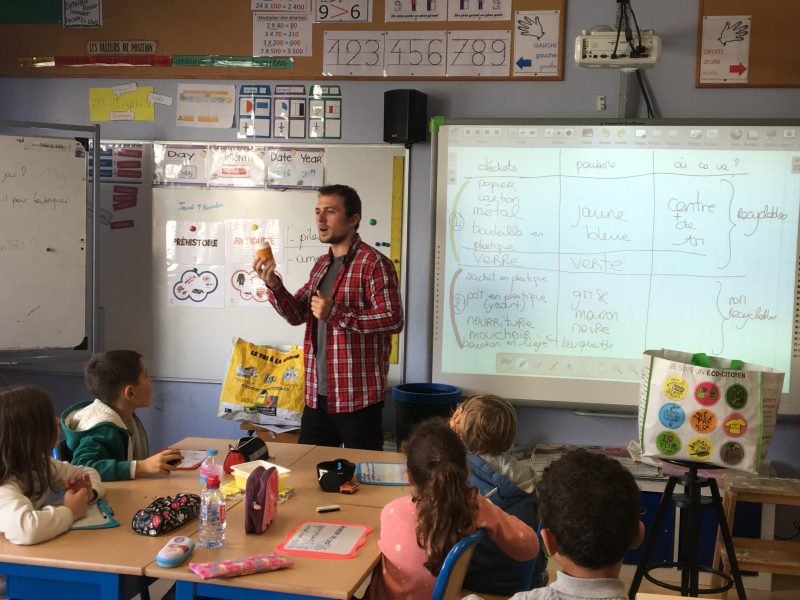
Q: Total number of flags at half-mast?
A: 0